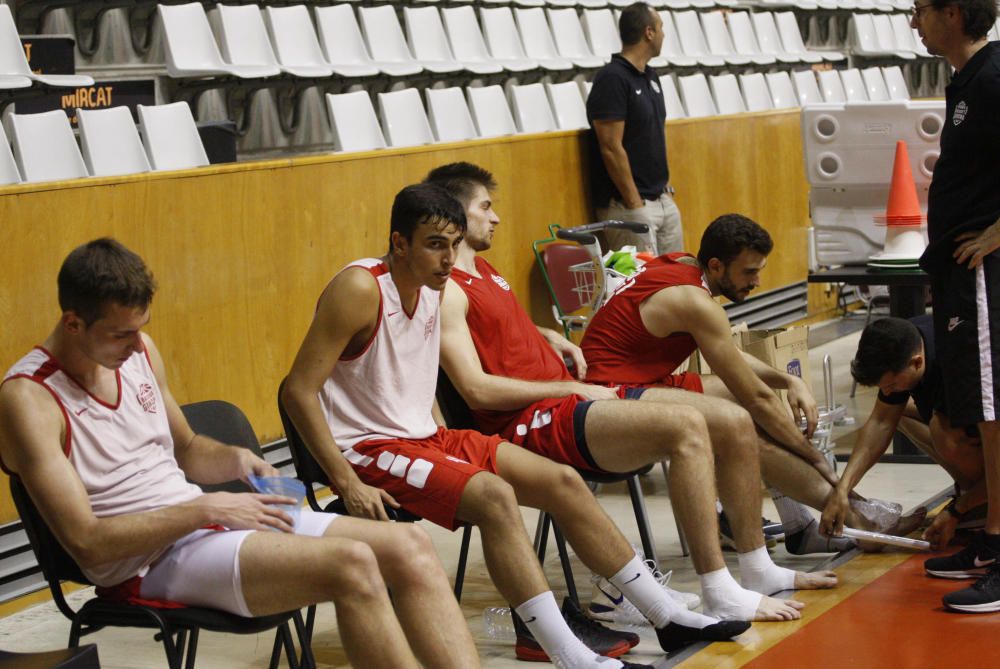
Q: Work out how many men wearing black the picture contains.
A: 3